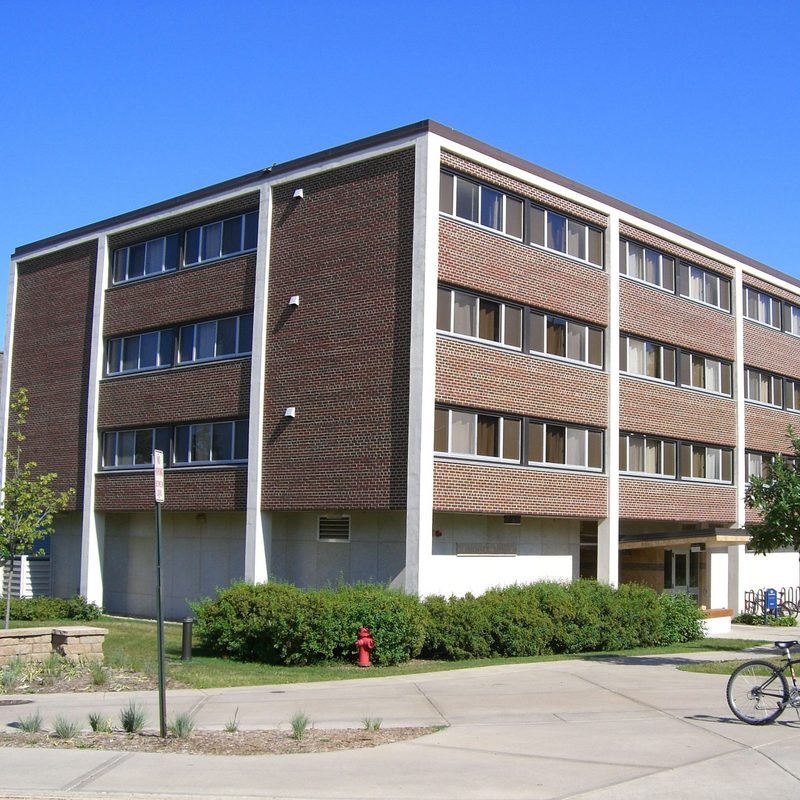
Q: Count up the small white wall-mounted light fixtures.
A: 3